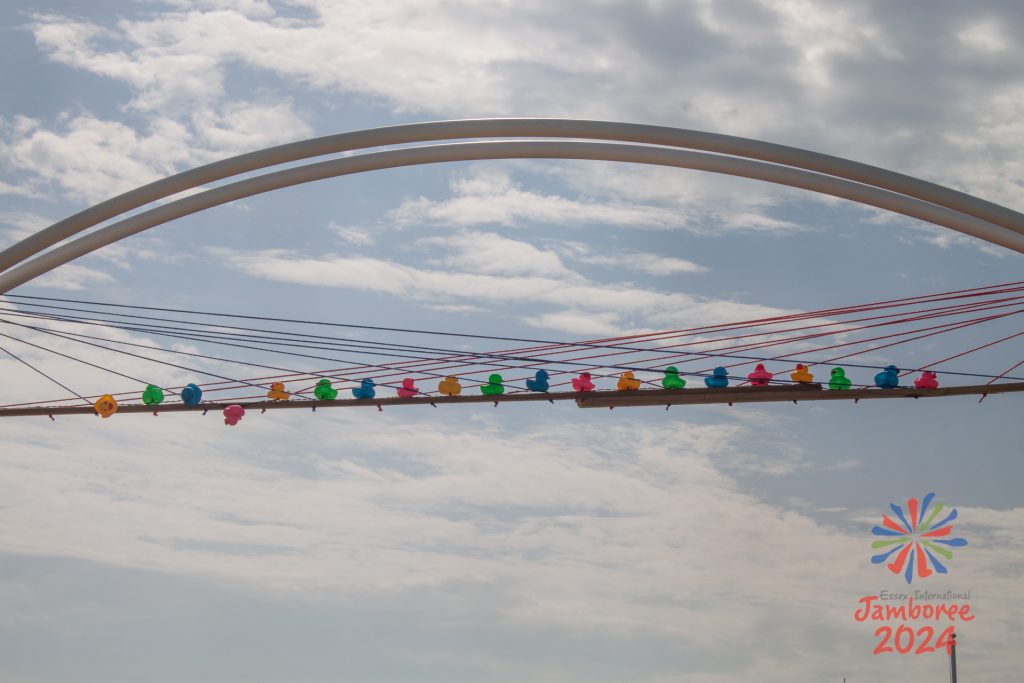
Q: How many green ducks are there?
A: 5